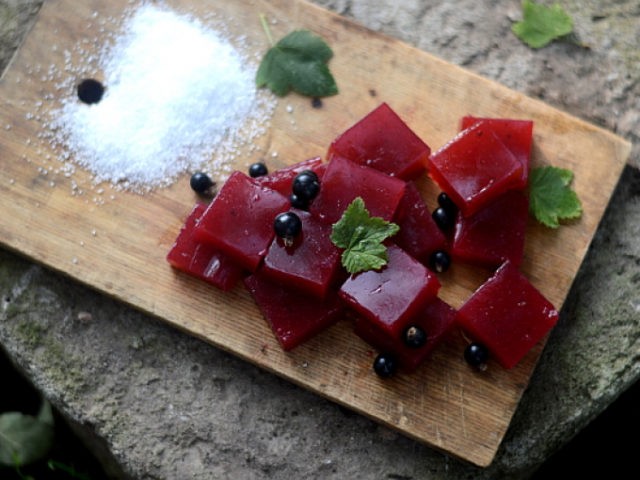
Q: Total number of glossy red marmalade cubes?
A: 14